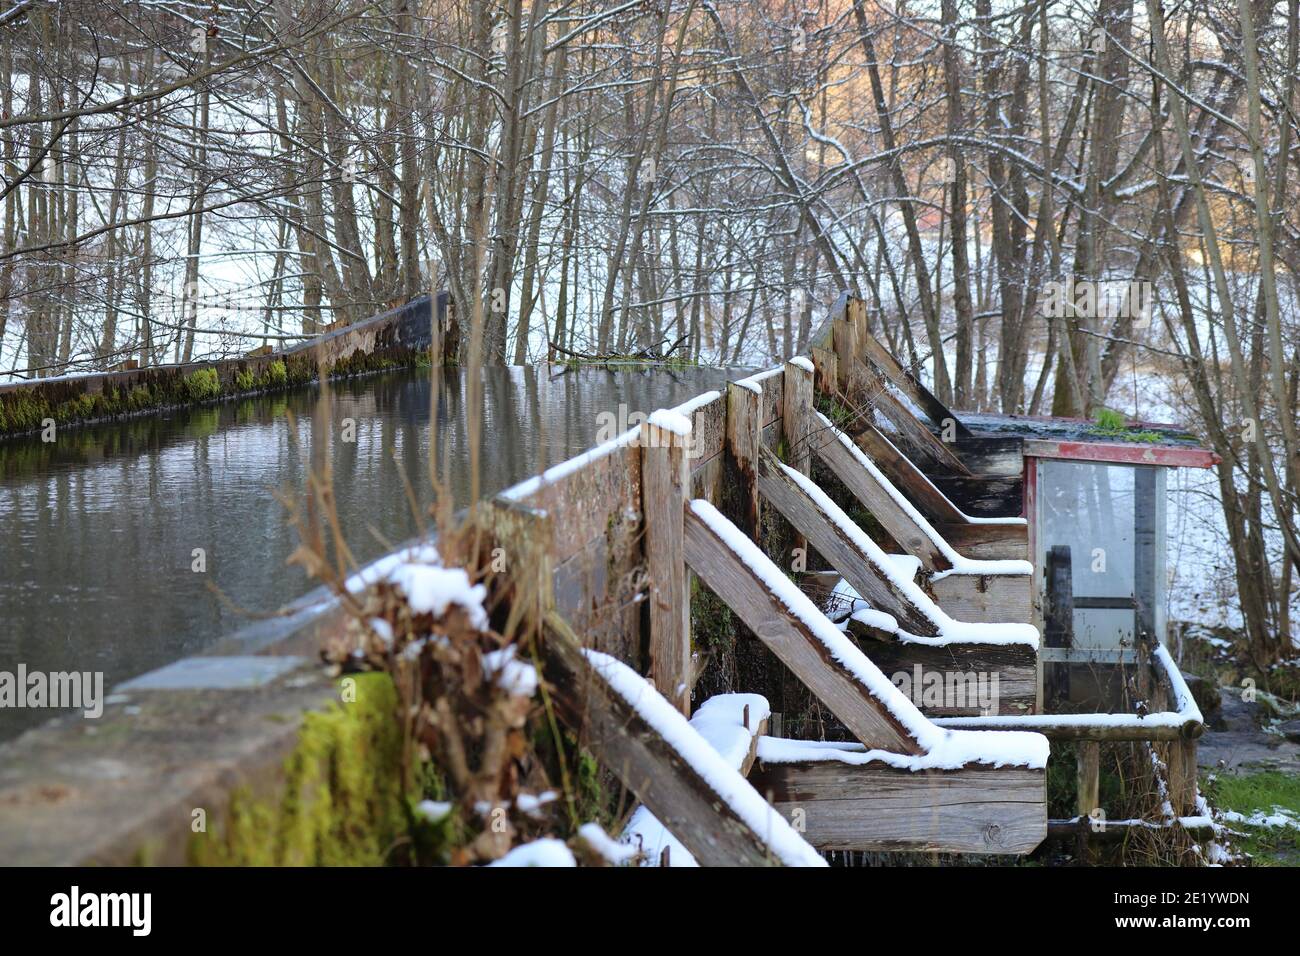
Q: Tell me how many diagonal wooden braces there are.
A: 7